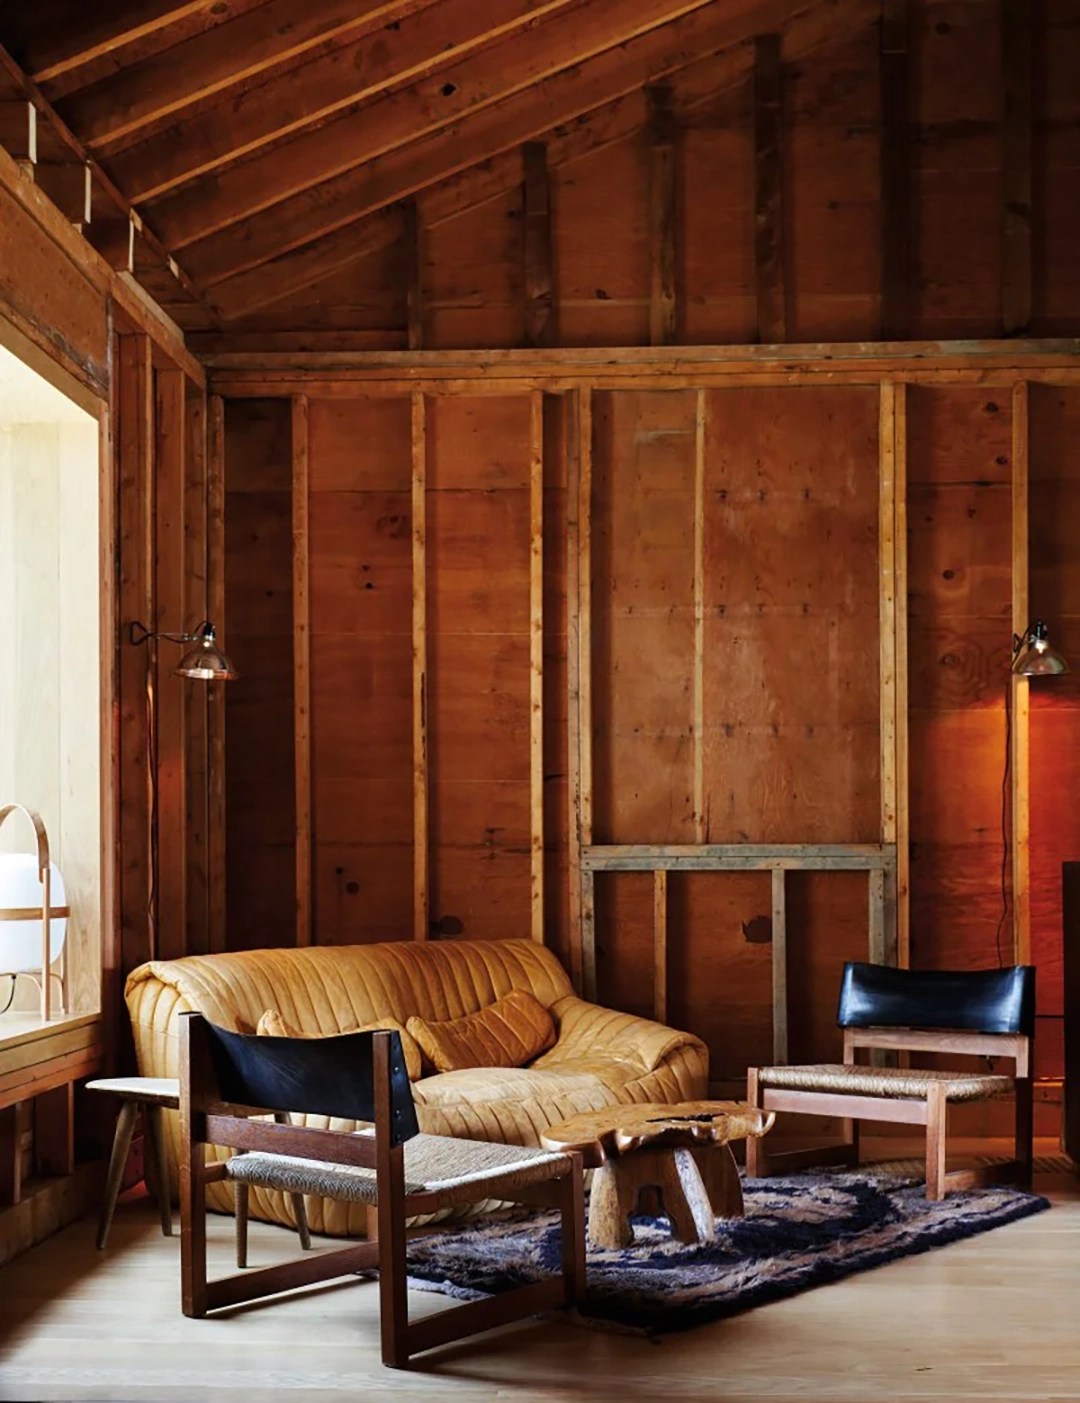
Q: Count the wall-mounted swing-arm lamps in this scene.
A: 2